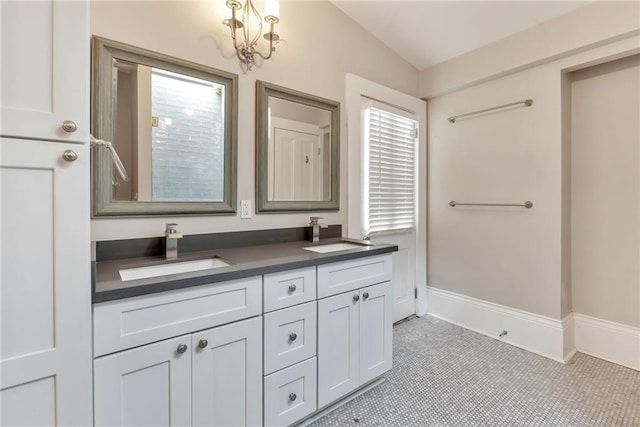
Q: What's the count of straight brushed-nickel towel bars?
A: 2